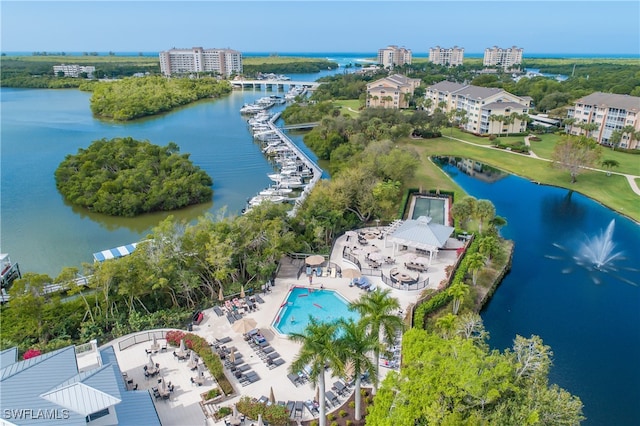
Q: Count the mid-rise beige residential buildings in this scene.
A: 3